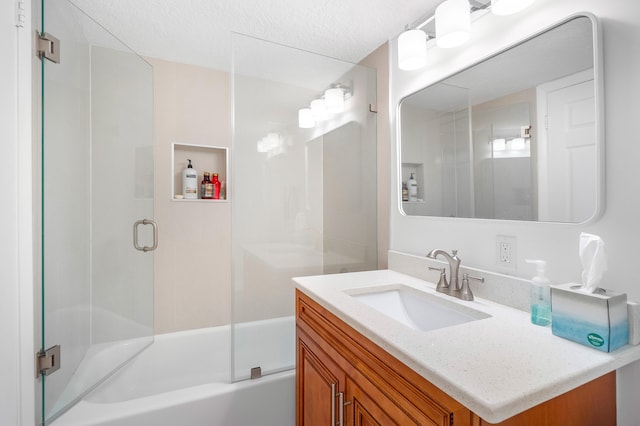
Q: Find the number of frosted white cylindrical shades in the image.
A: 3